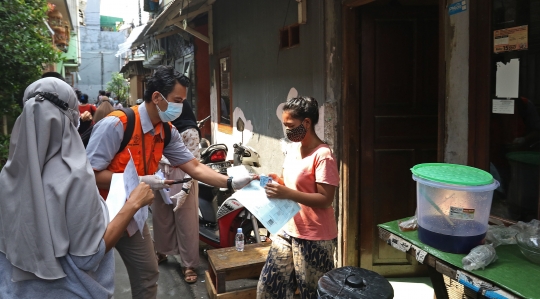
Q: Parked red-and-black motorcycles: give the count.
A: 1